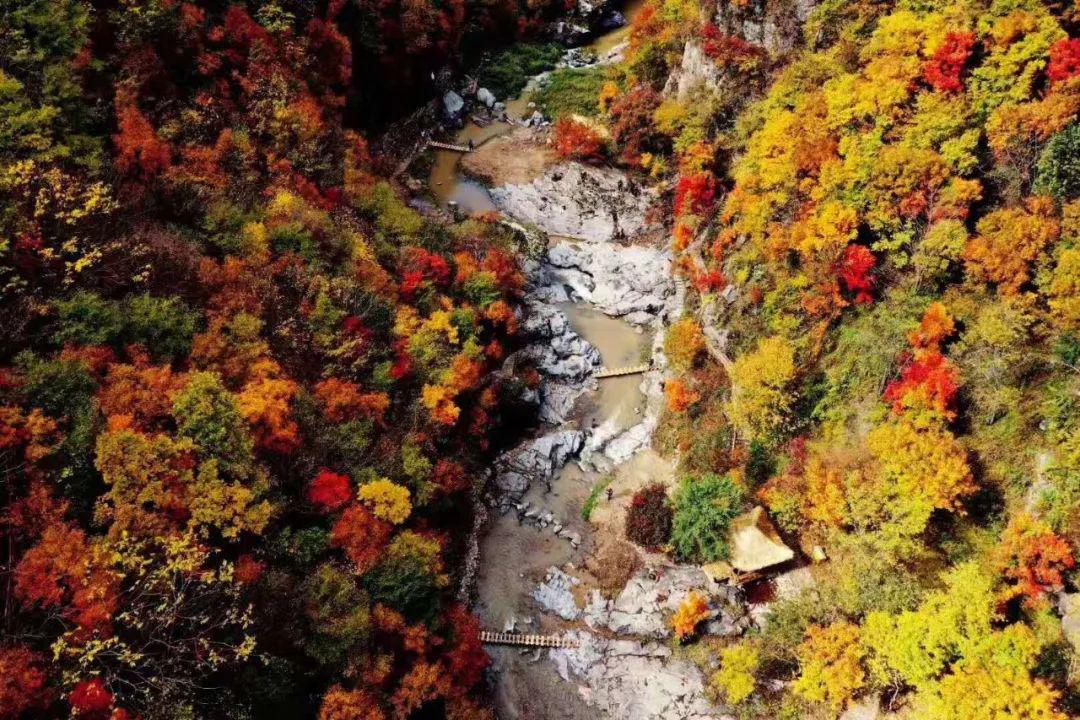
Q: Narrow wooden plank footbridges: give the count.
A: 3